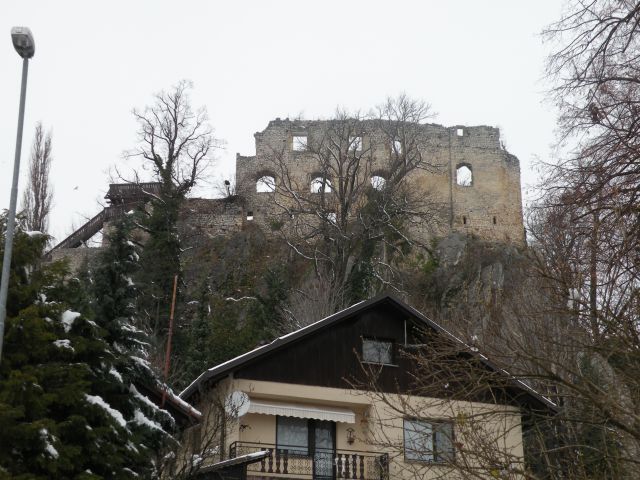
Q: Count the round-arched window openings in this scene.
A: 4